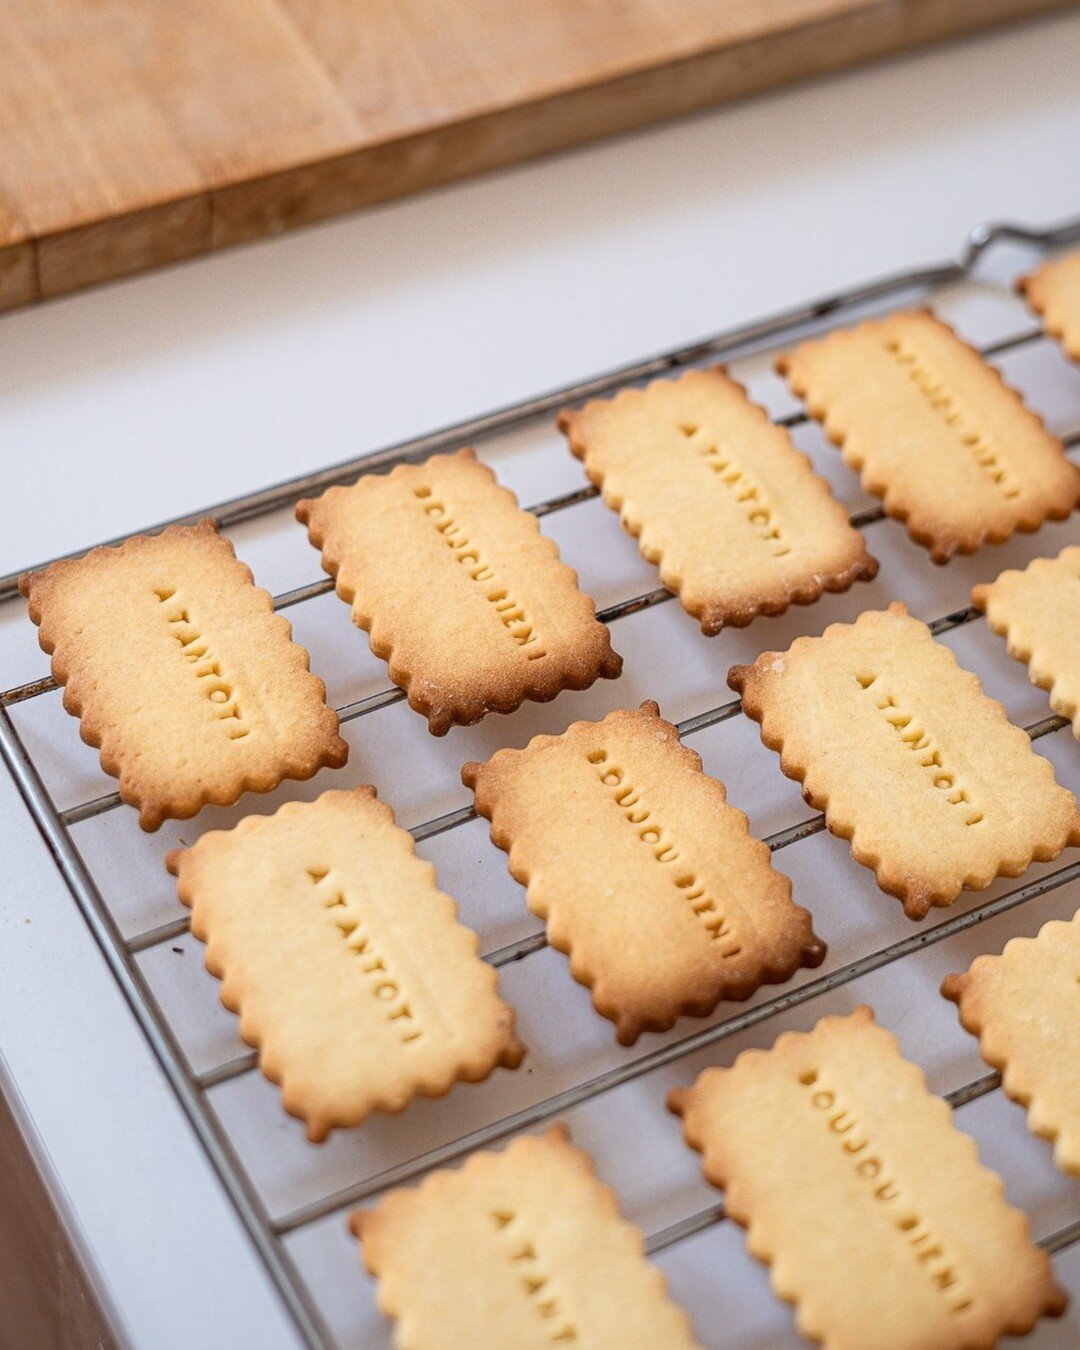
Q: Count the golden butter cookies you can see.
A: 12